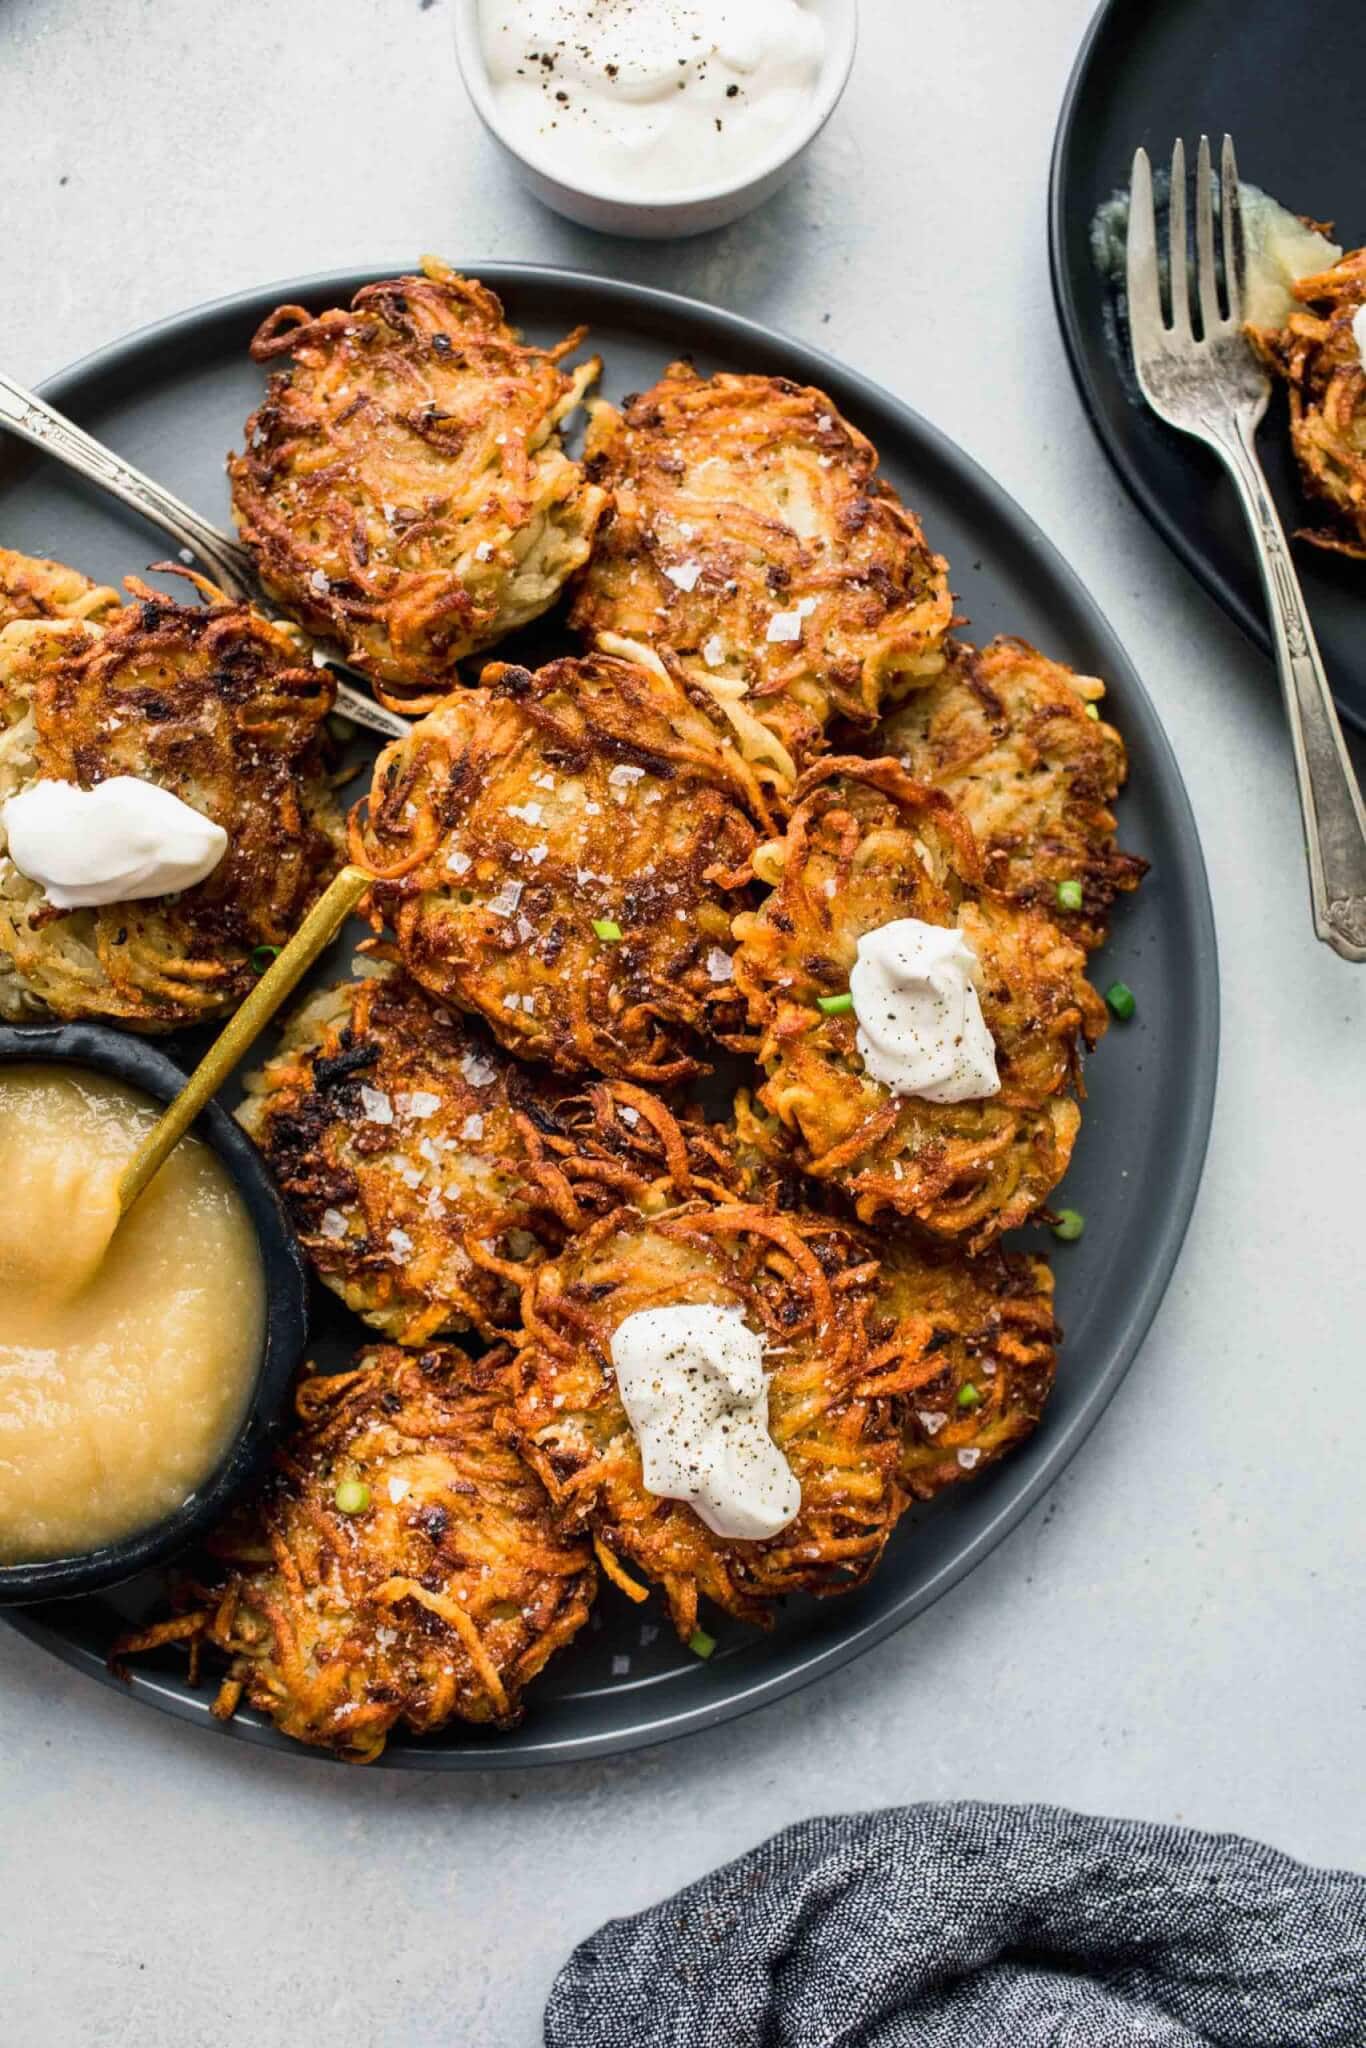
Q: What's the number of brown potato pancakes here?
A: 12